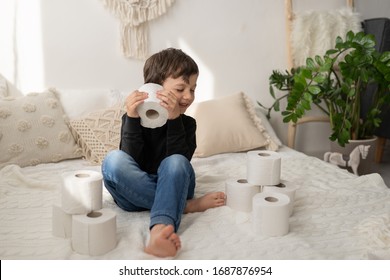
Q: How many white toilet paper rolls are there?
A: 8